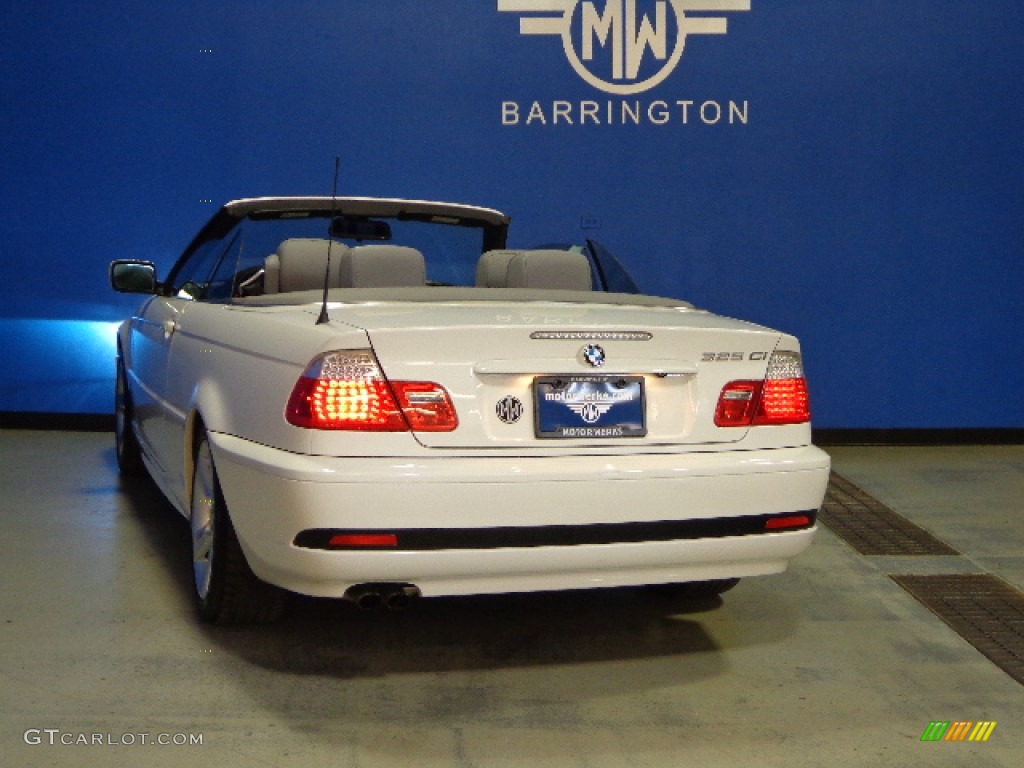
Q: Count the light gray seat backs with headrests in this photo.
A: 4